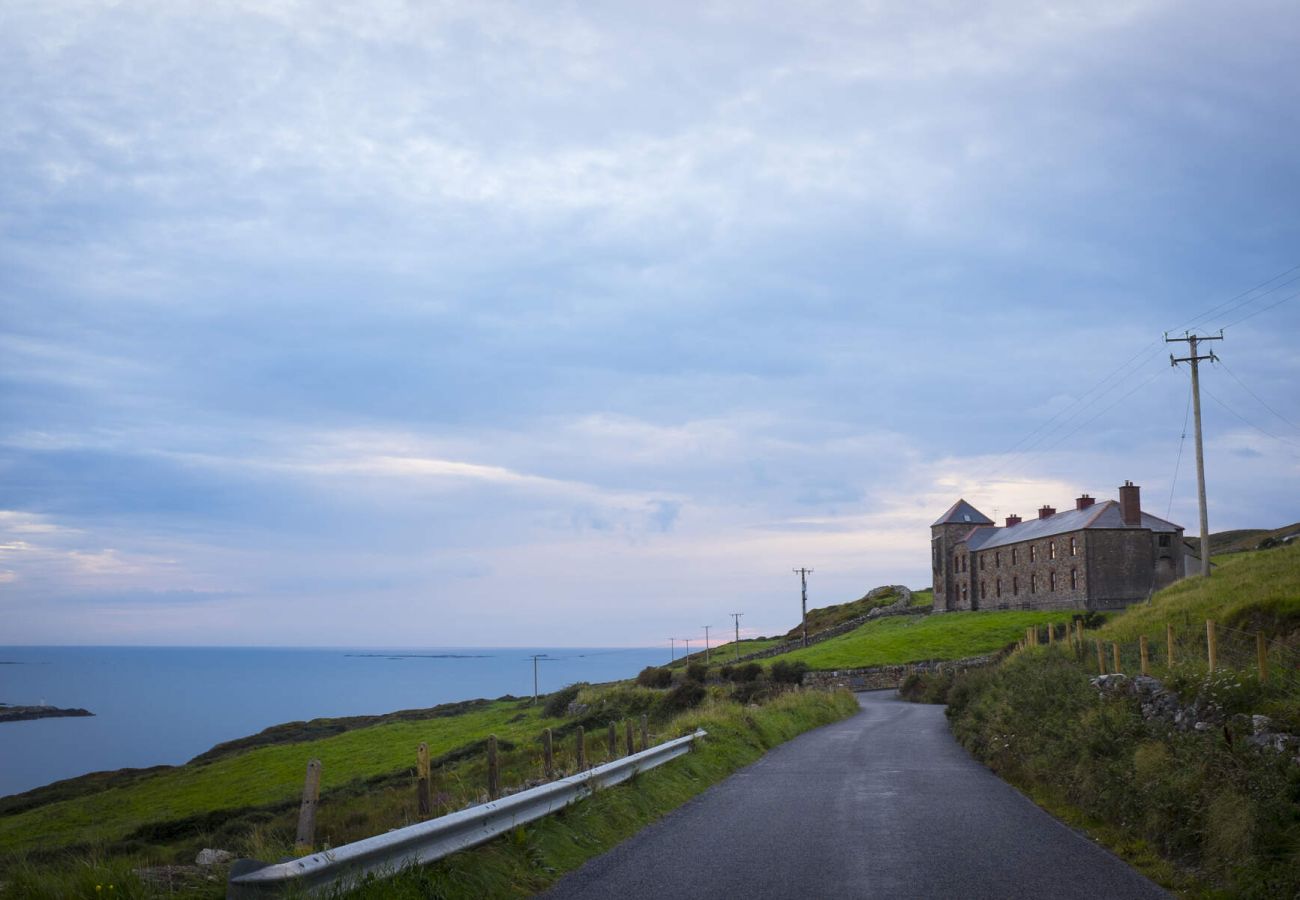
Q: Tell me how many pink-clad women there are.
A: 0